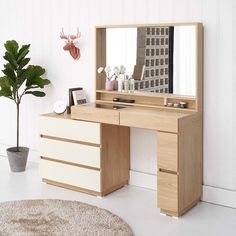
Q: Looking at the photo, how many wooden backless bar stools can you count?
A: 0